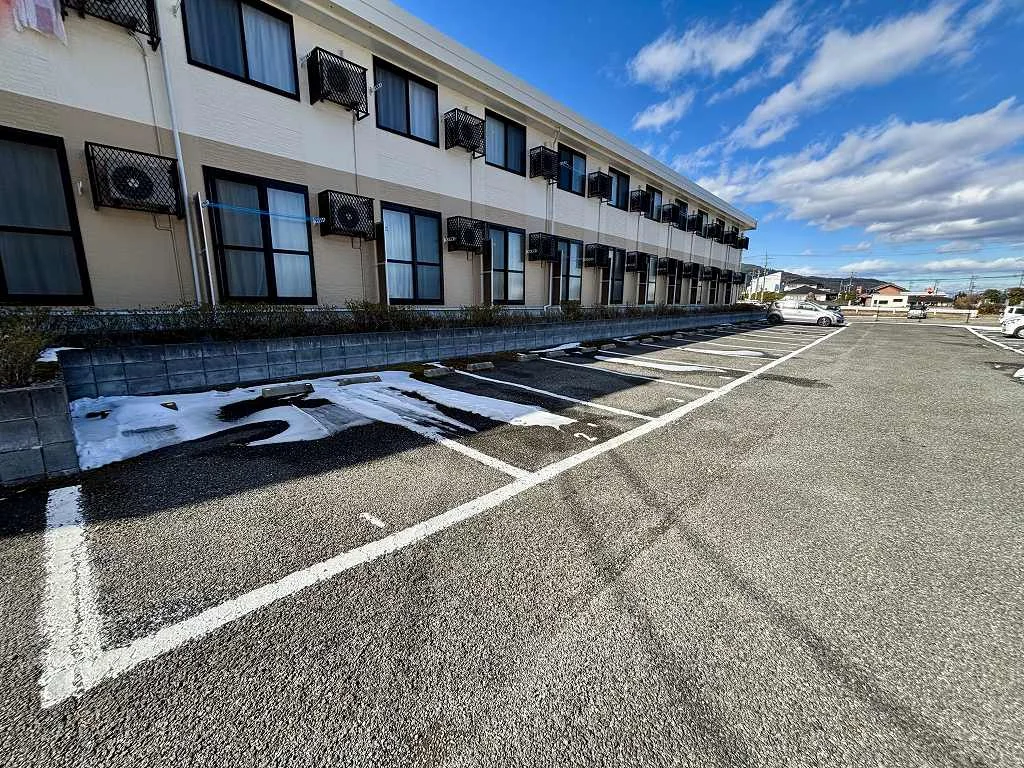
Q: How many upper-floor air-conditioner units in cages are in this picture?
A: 11